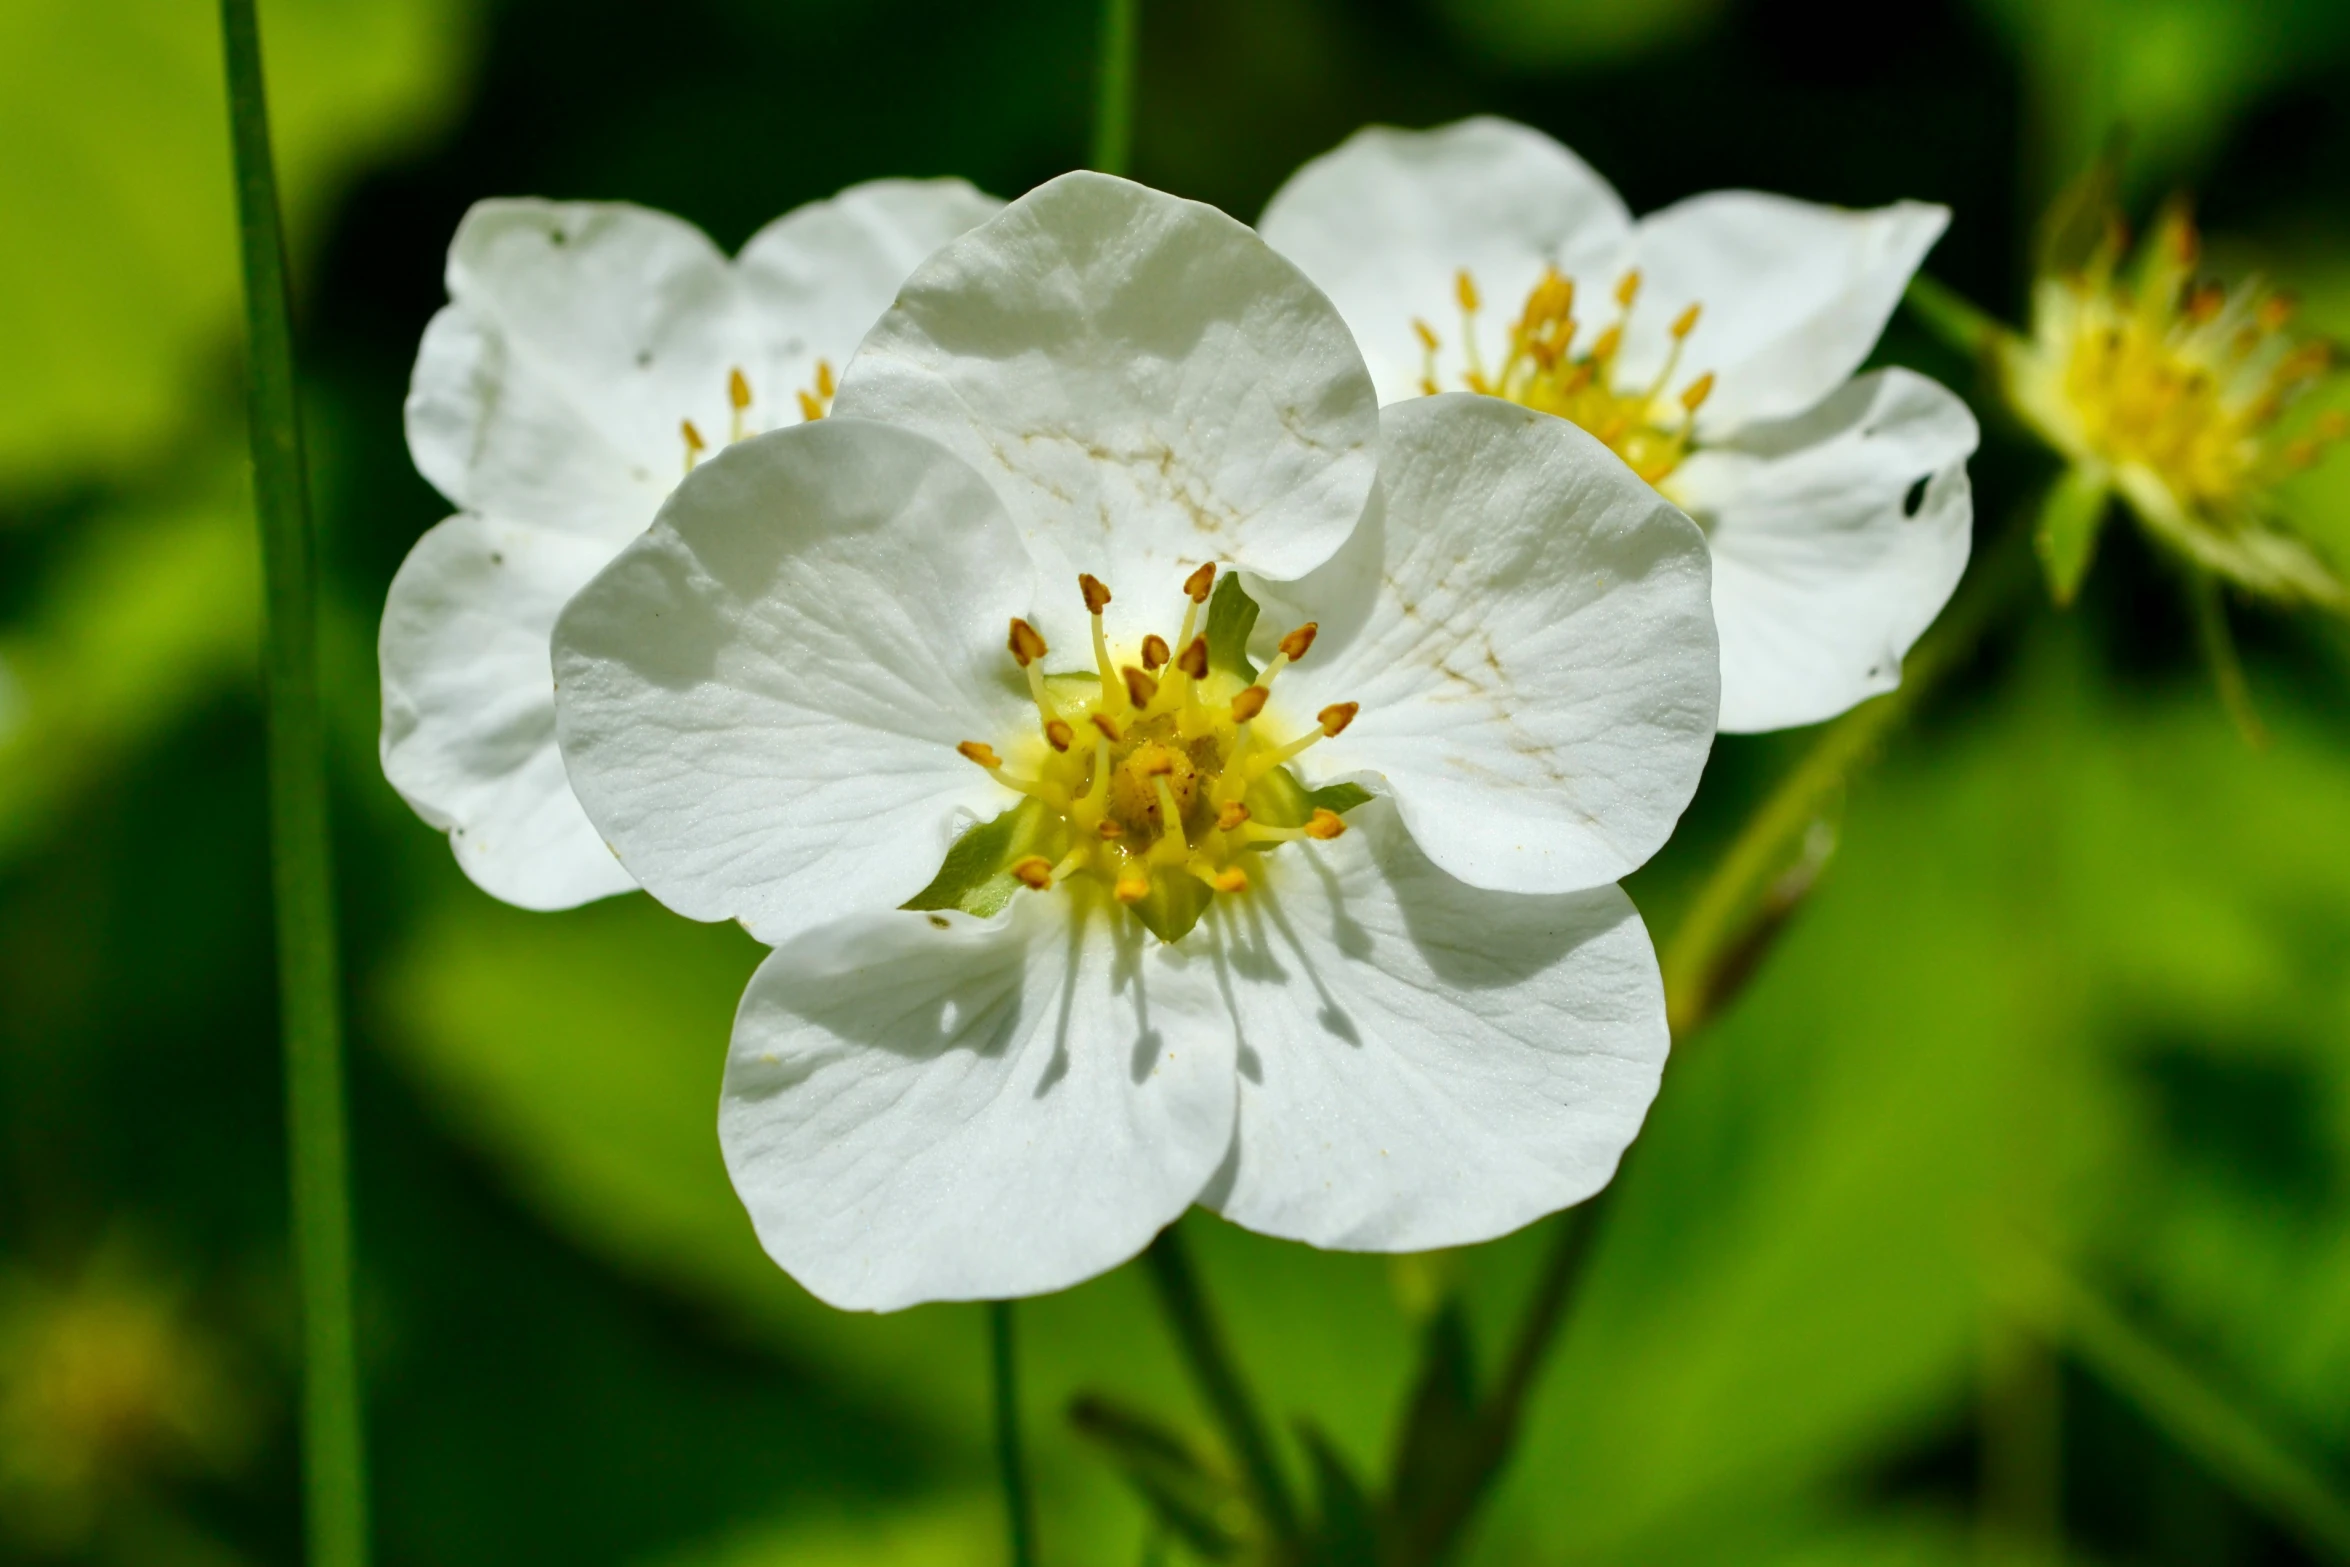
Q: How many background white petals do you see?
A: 6